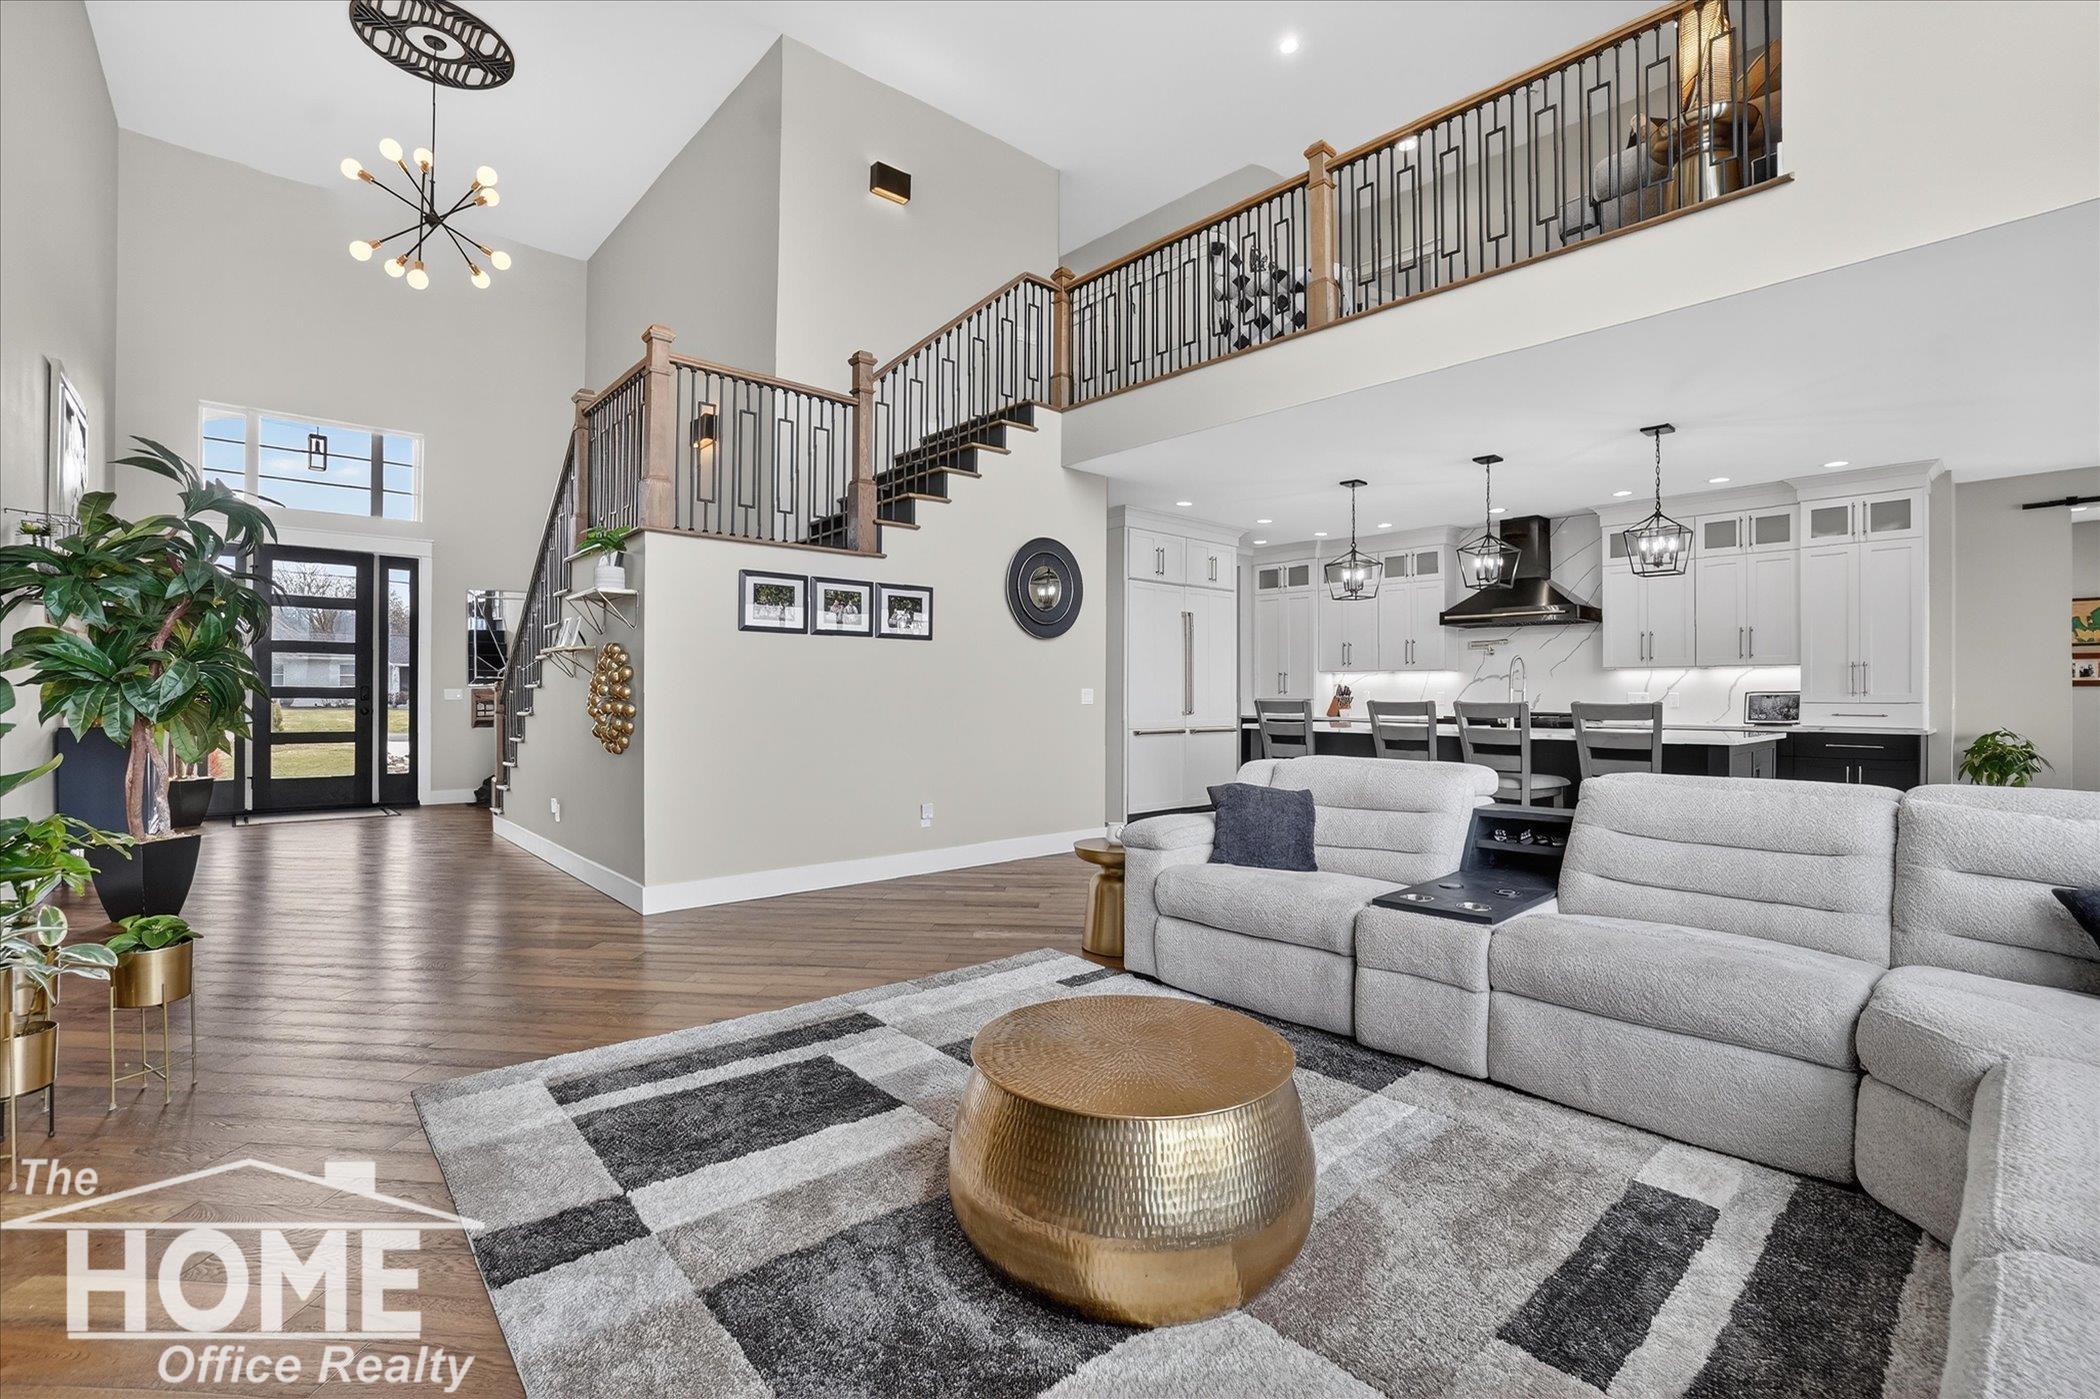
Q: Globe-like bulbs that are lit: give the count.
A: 10